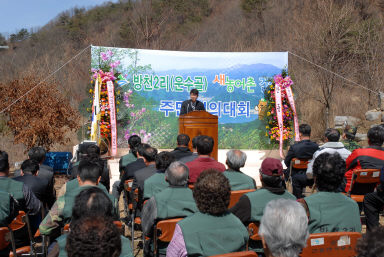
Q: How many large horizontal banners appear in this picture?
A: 1